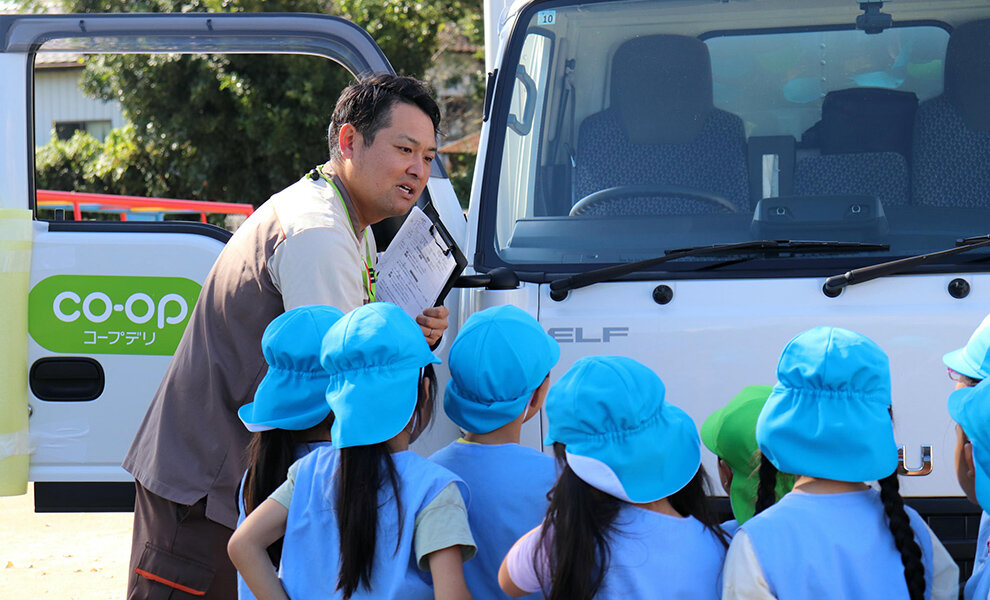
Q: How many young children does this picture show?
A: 8